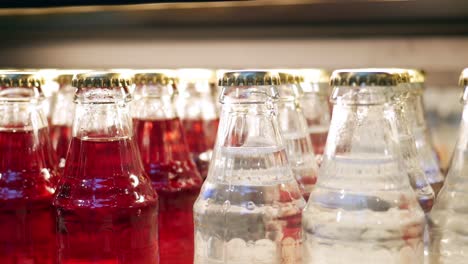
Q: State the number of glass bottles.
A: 12